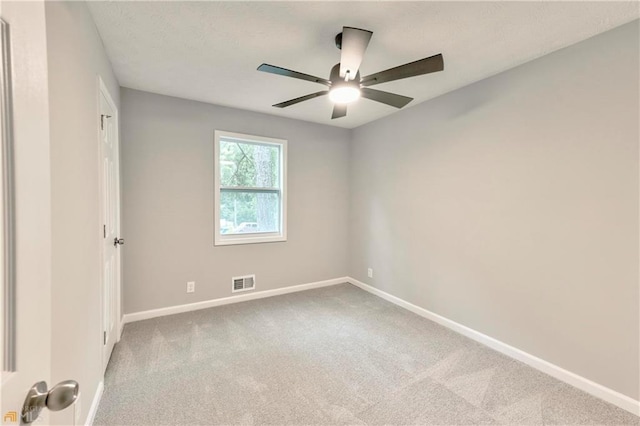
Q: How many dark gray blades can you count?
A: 5